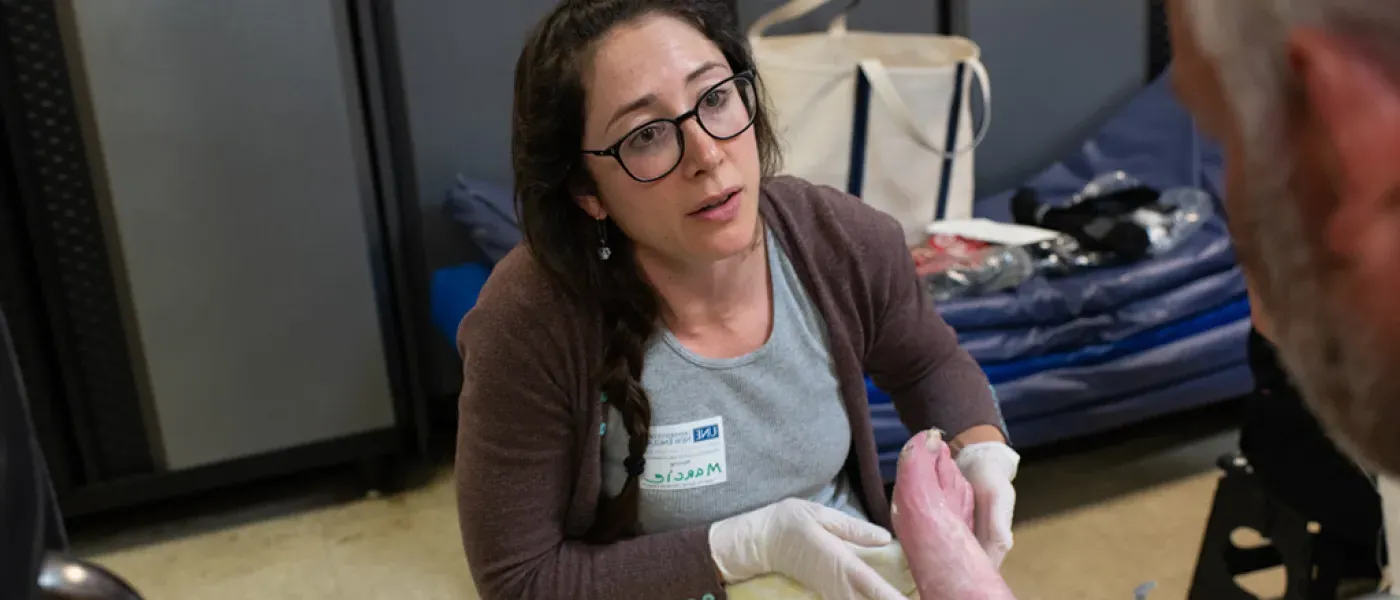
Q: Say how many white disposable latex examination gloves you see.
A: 2